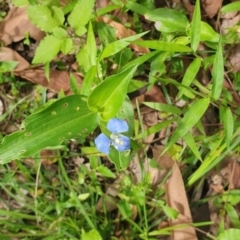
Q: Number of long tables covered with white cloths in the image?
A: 0